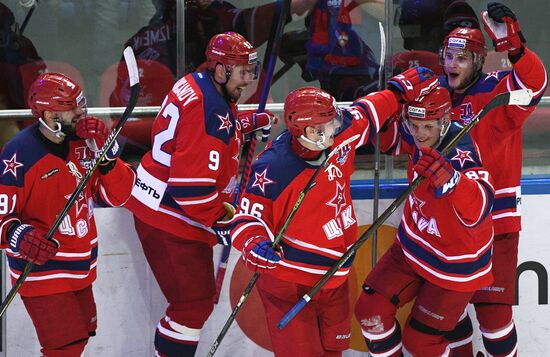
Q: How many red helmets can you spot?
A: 5